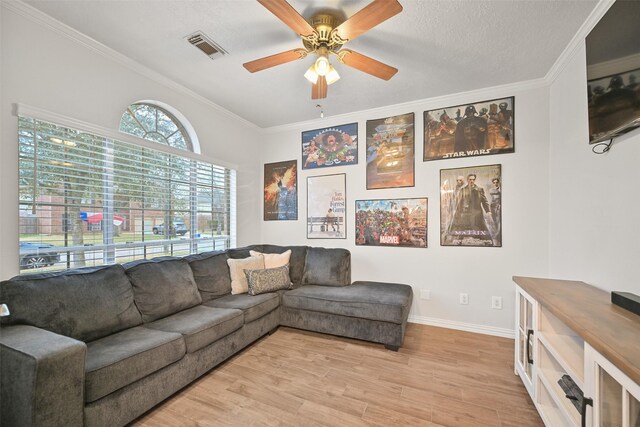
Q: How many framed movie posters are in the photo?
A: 7